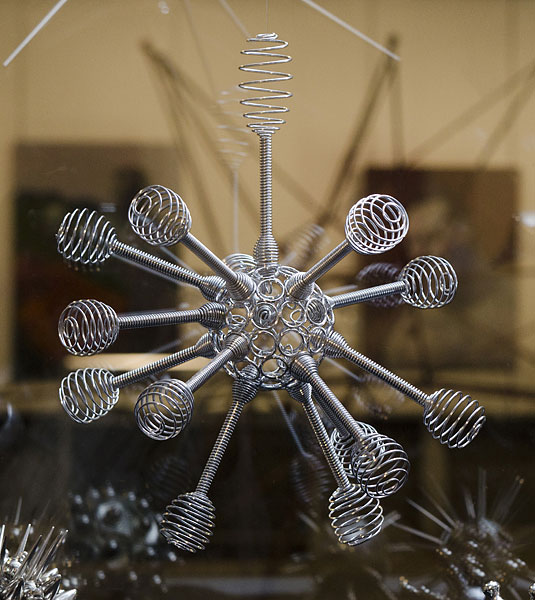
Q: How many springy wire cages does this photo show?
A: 13